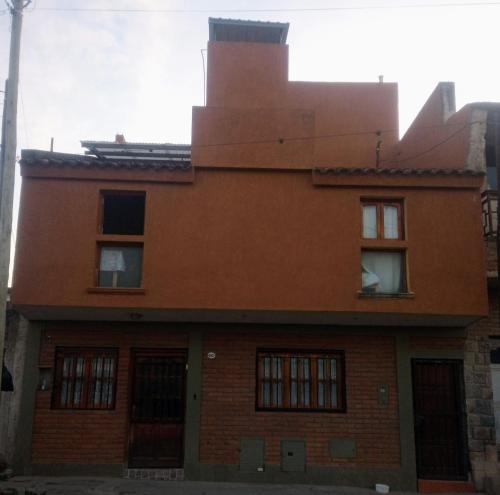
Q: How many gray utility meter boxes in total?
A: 3